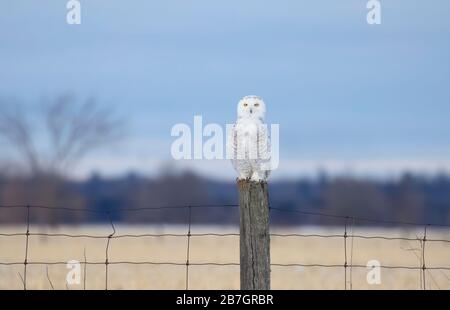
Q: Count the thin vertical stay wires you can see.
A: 5